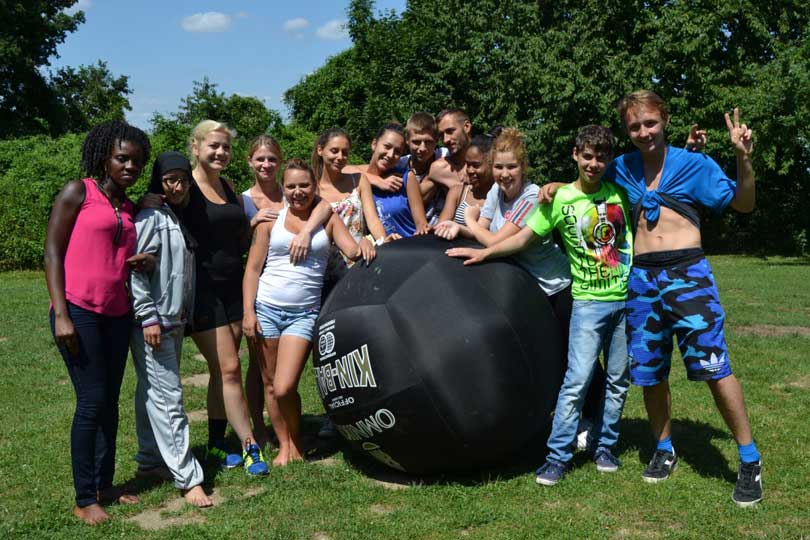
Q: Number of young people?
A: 13